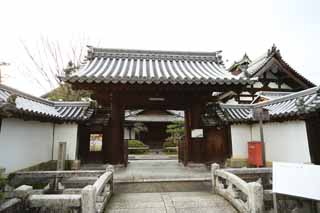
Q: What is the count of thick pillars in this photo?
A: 2